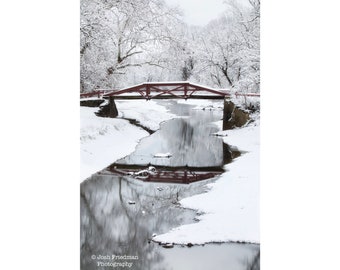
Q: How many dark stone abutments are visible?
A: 2